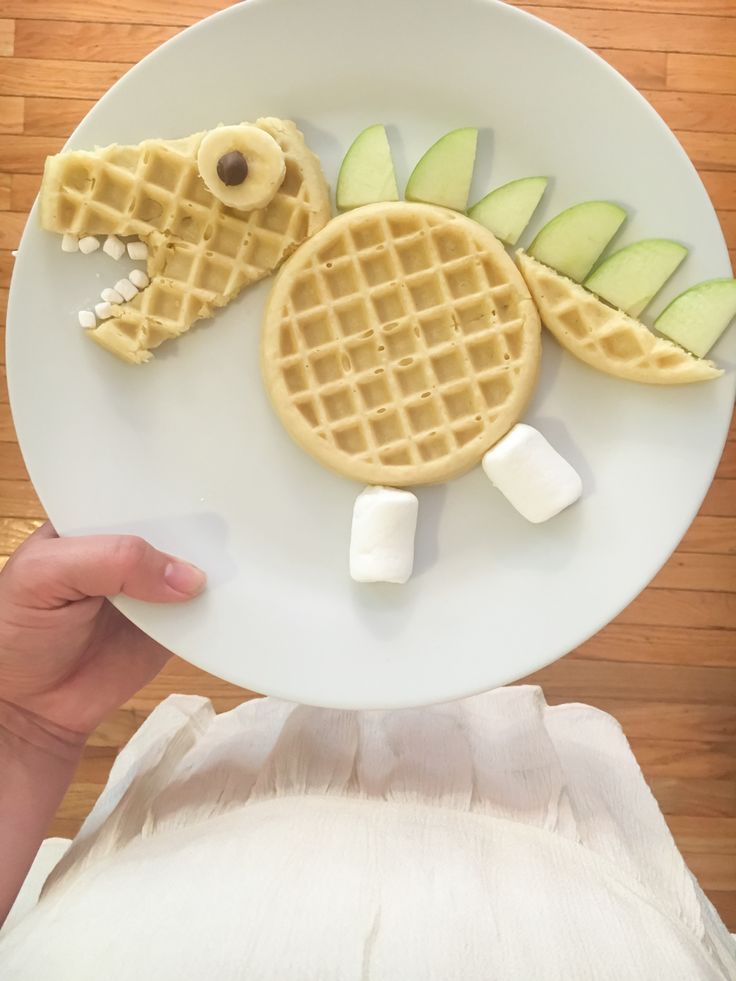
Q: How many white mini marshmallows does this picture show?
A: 9